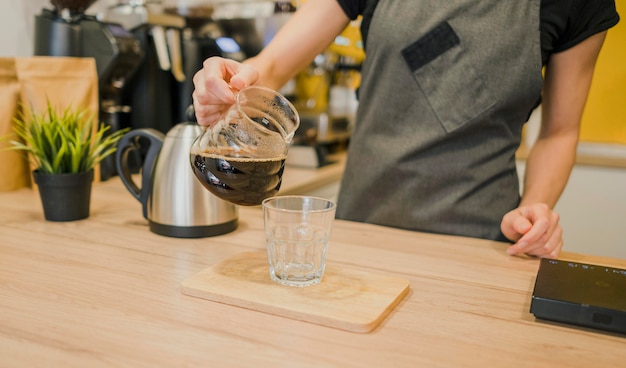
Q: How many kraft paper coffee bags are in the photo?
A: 2